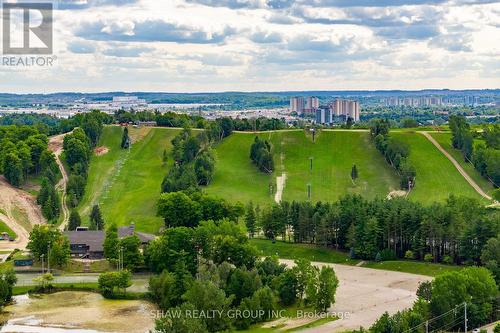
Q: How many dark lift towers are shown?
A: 3